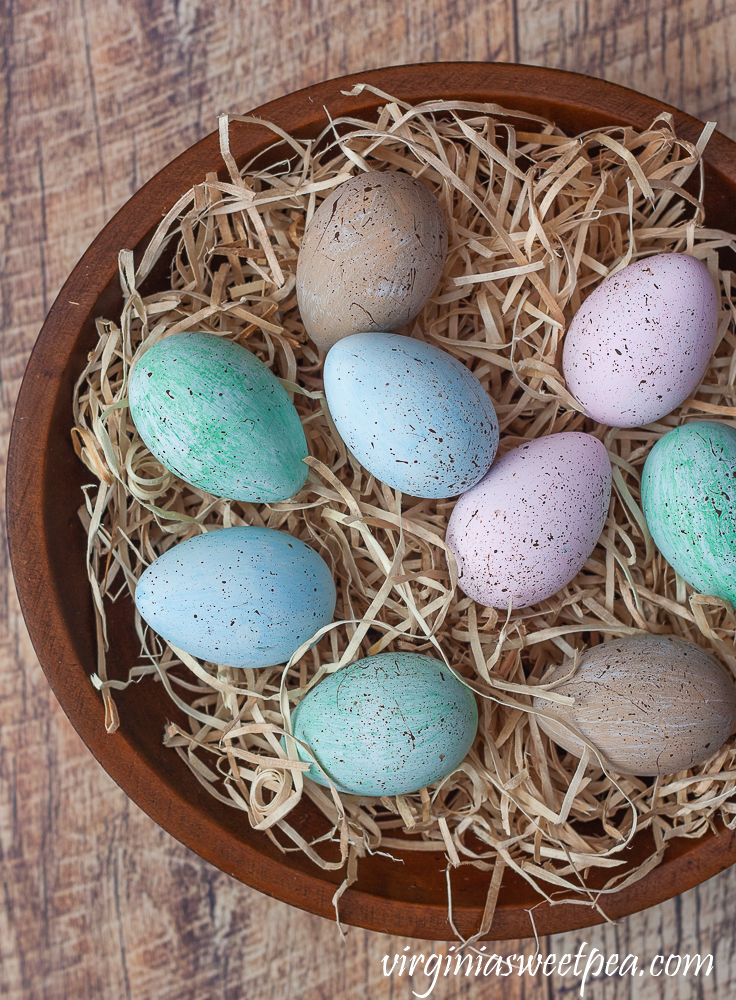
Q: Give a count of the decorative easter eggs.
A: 9